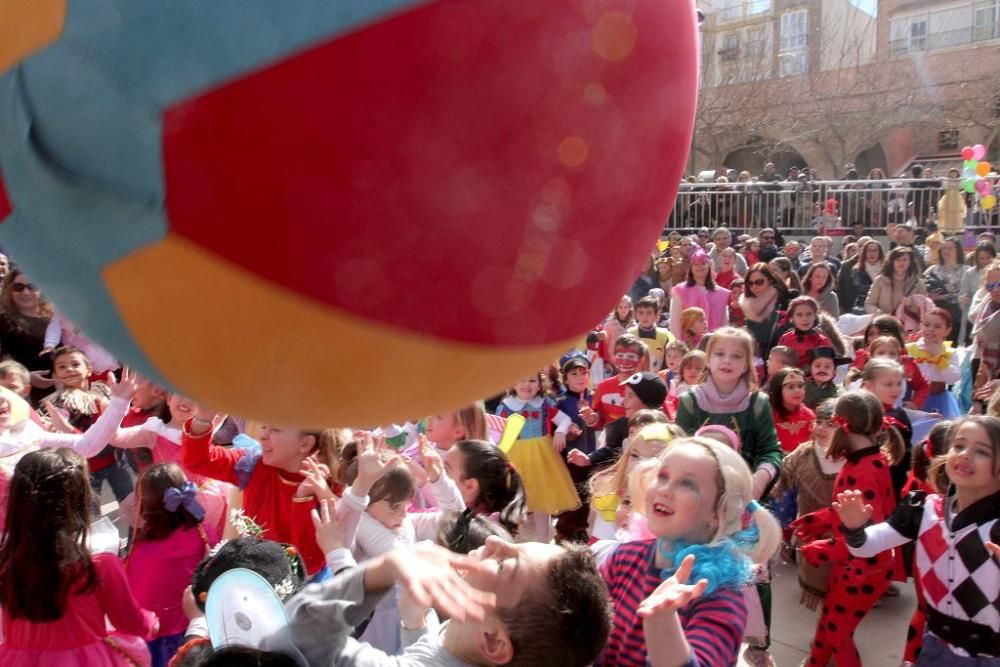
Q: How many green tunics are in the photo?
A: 1